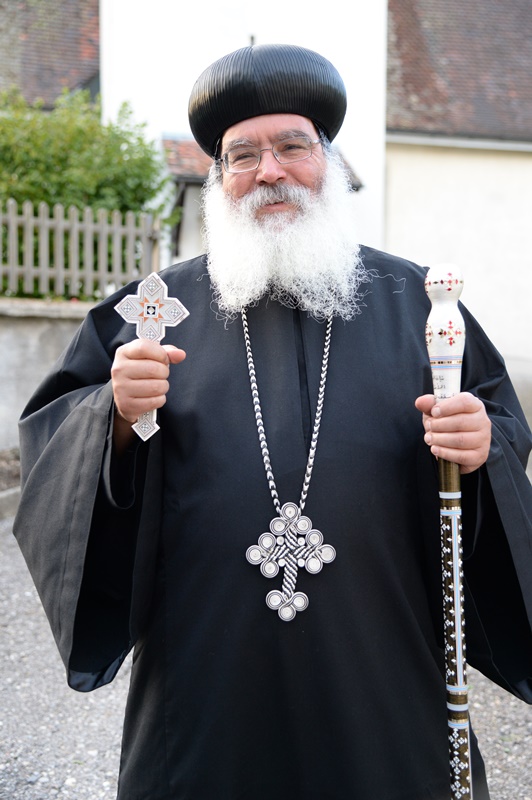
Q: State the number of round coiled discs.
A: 12